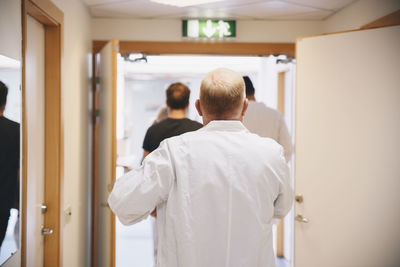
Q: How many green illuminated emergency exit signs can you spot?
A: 1